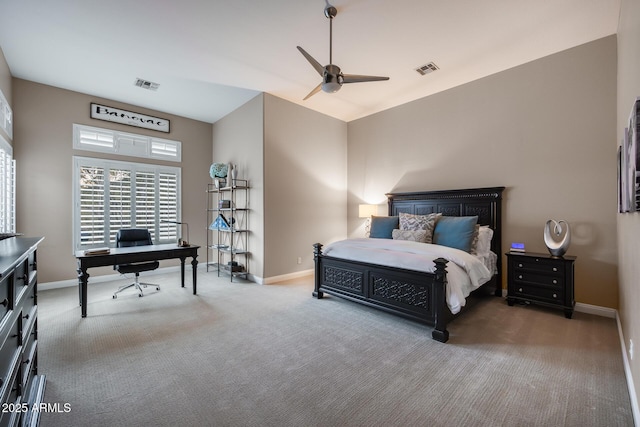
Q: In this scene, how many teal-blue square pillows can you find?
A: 2